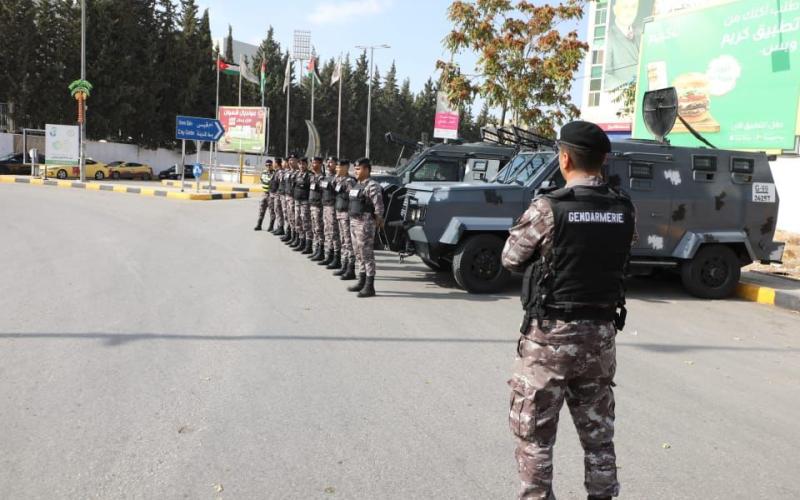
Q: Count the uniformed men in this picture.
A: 10